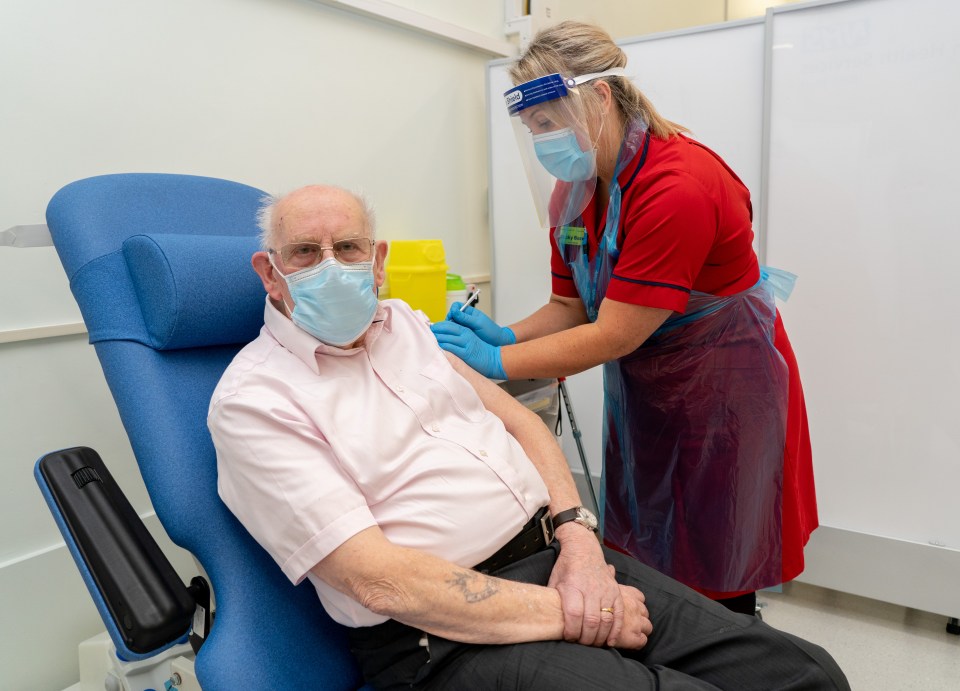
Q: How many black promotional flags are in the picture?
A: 0